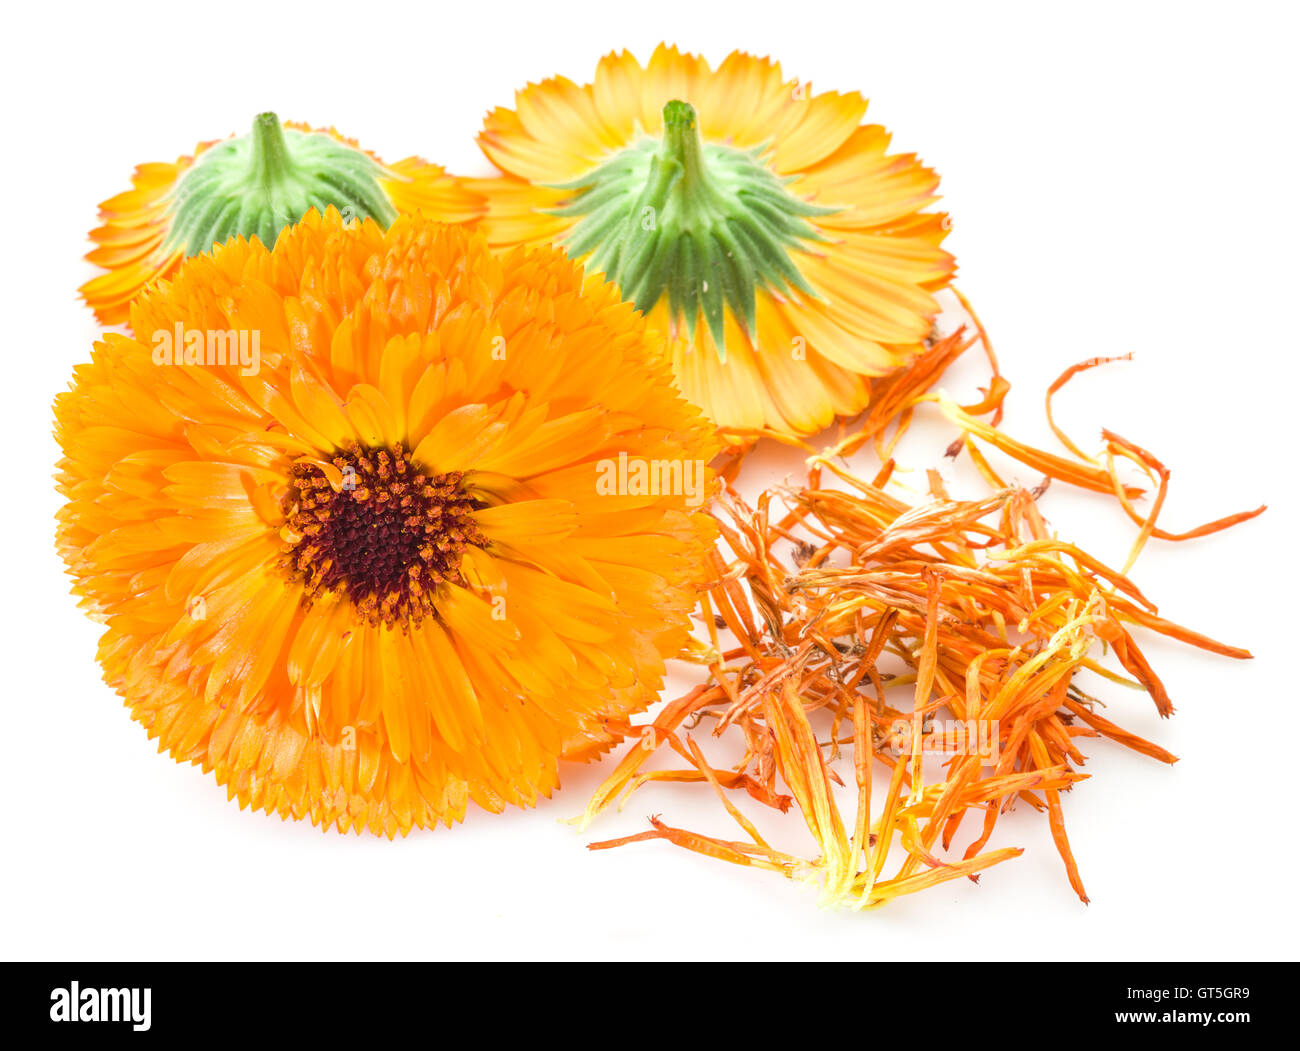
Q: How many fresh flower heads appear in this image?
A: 3